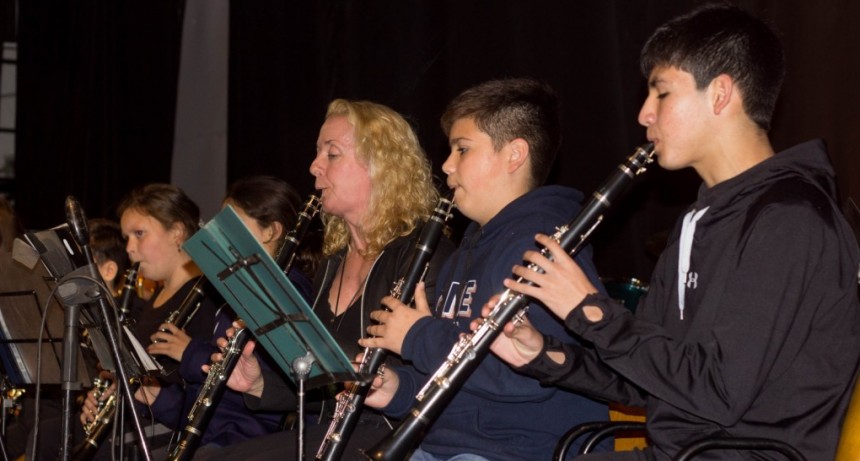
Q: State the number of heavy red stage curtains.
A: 0